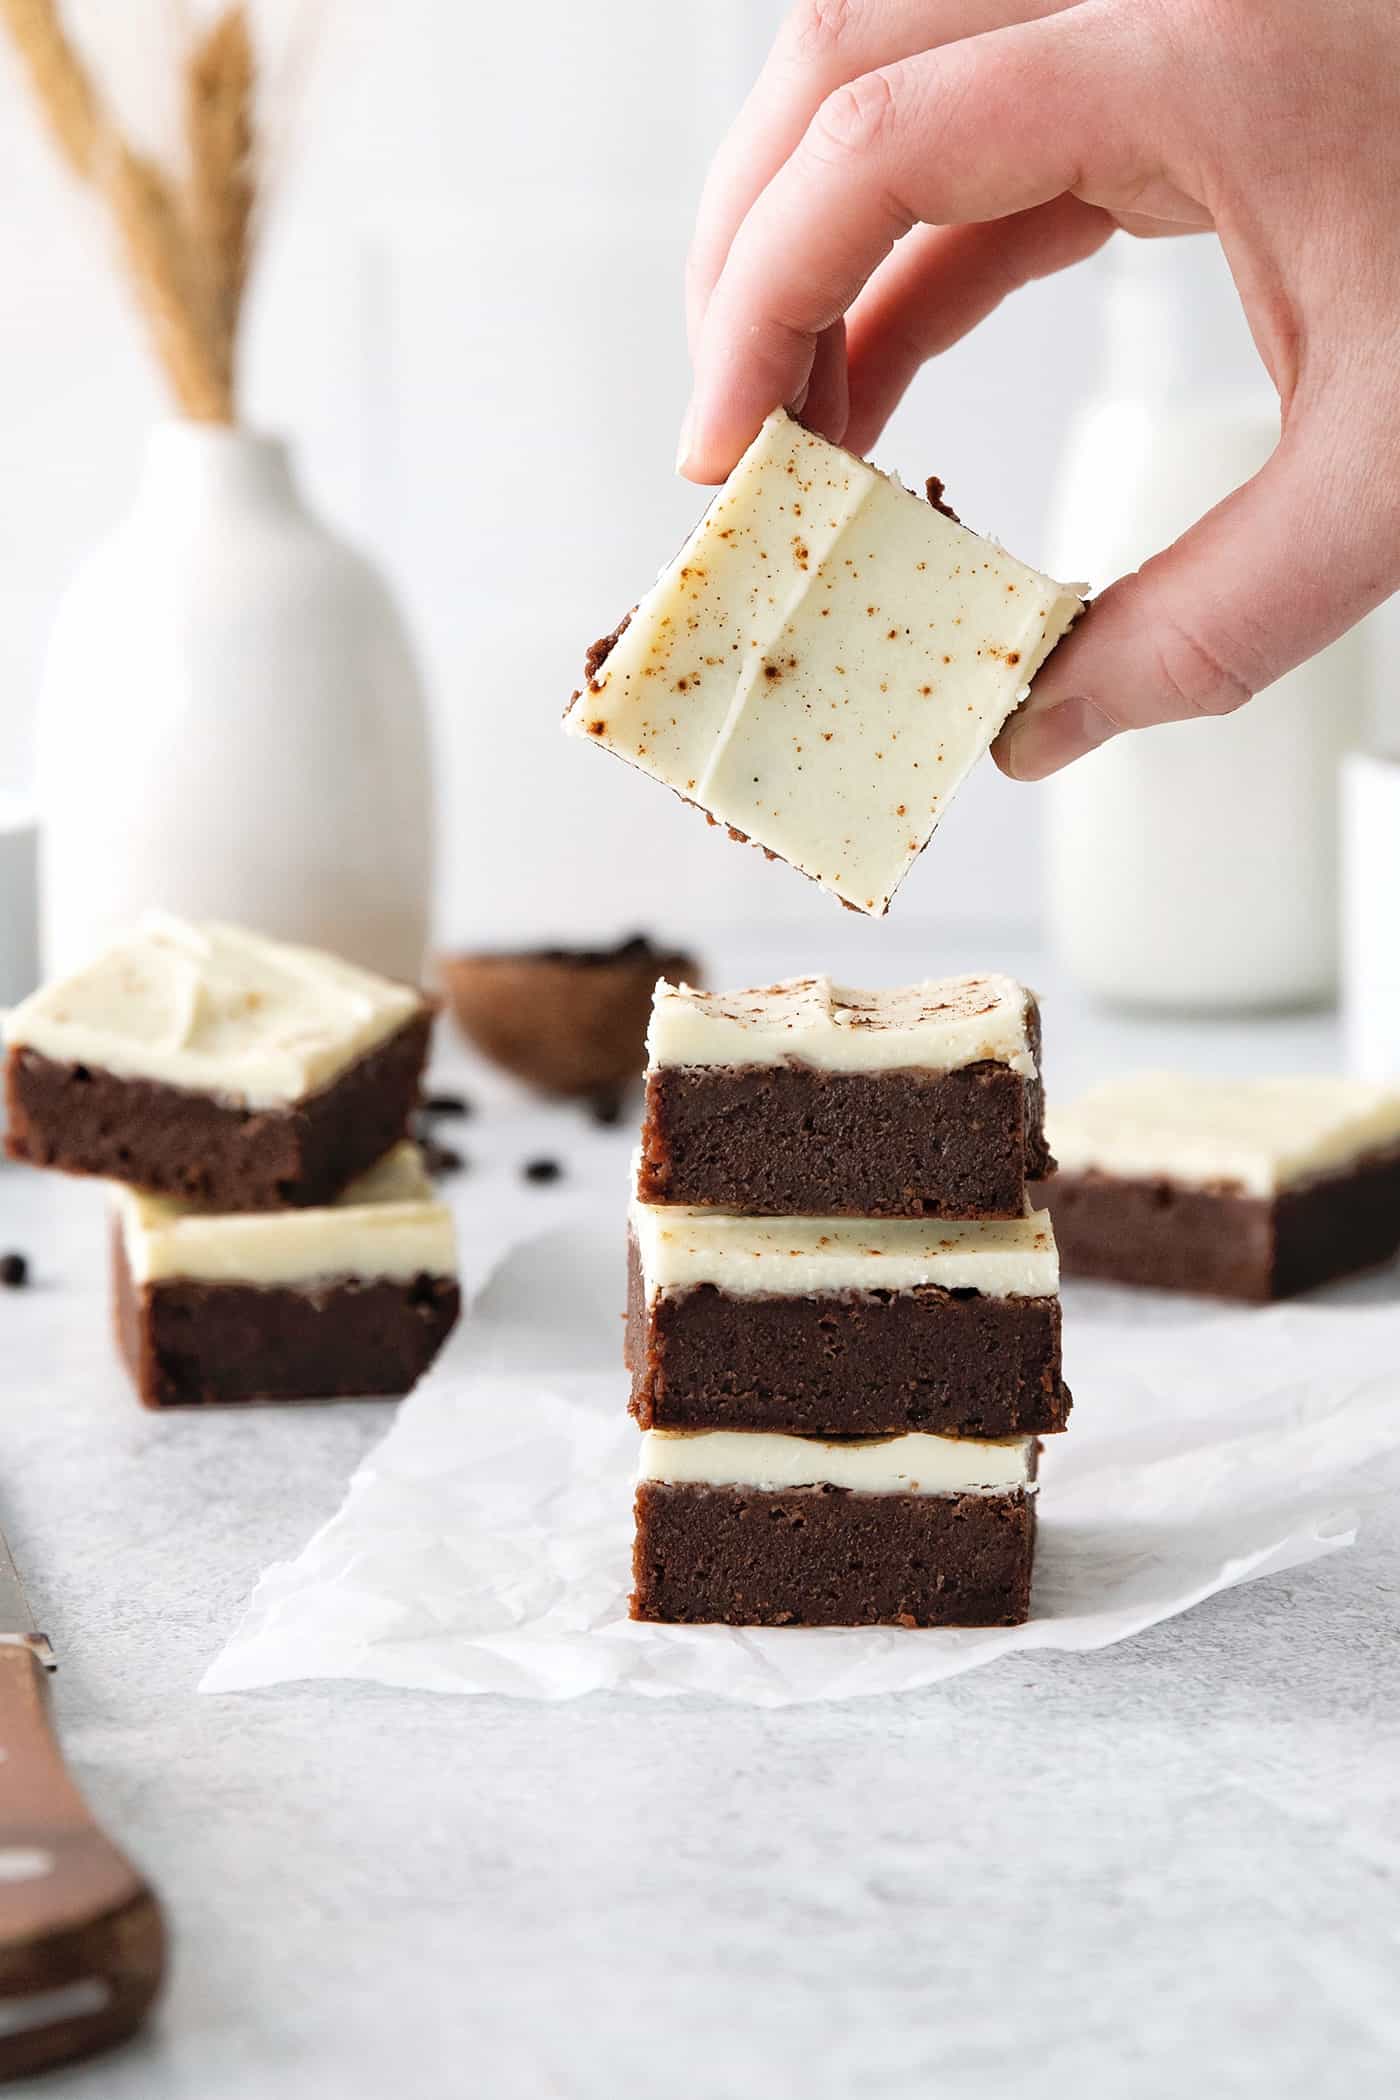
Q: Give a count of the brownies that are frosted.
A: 7